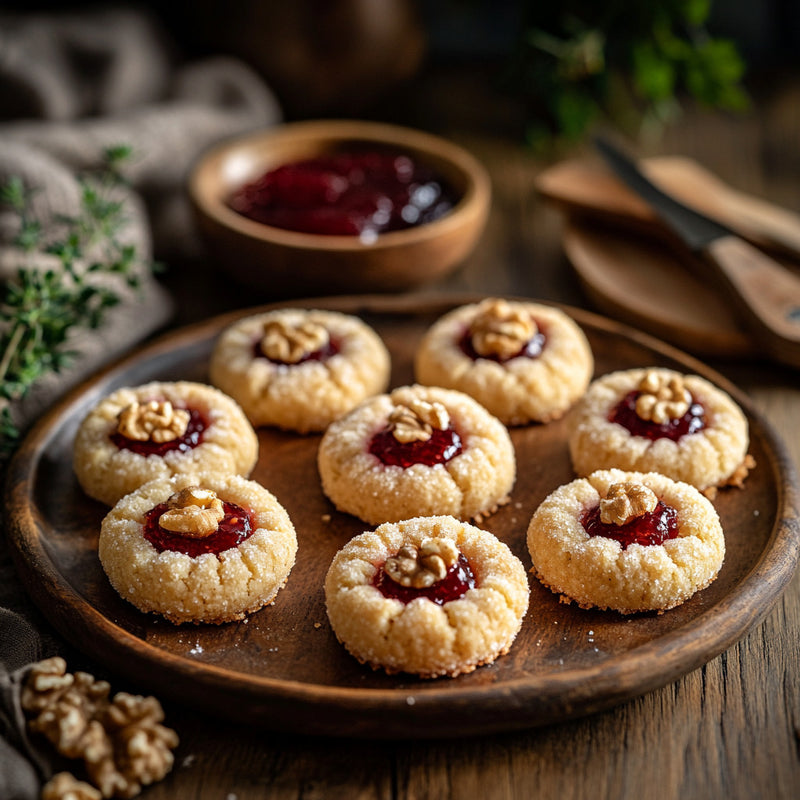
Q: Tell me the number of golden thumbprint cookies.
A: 8